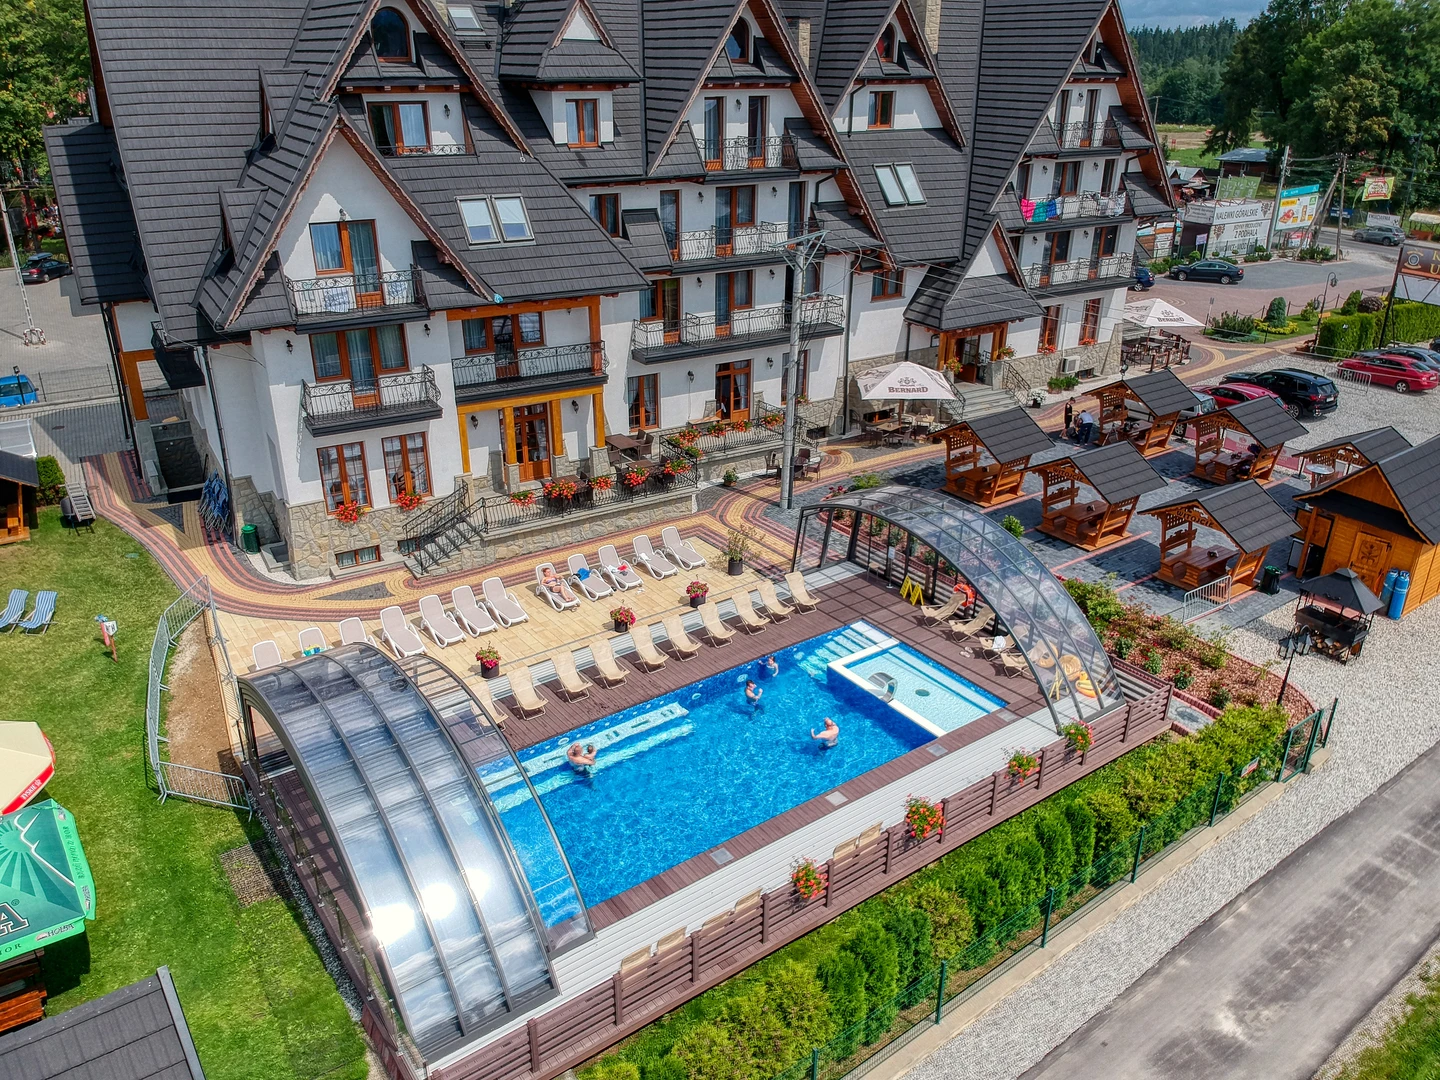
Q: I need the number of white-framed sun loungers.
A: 12